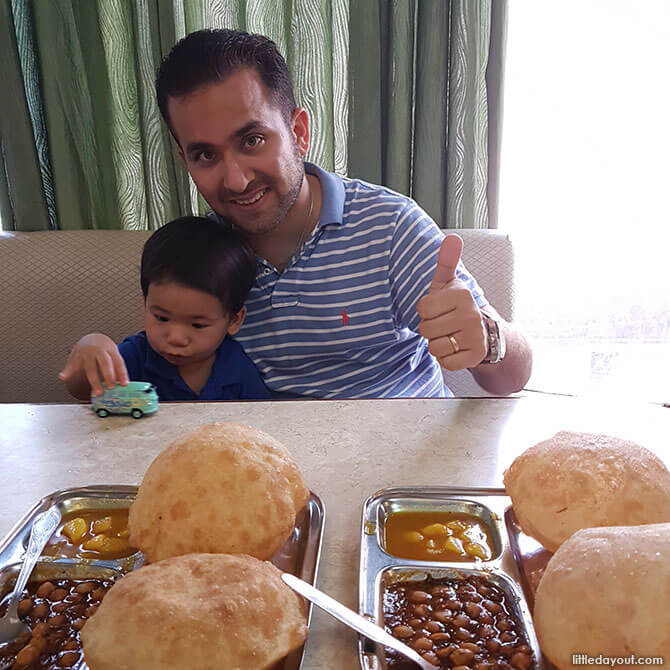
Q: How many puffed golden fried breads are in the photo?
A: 4